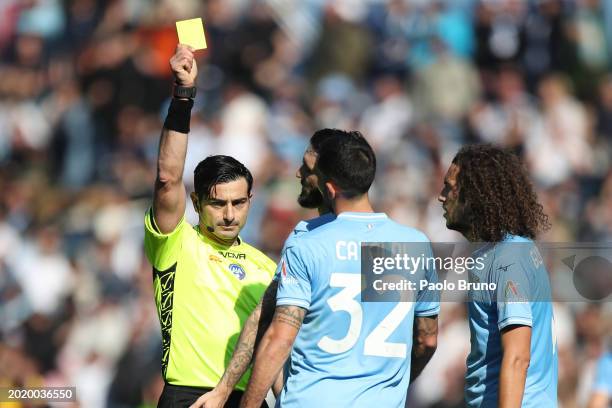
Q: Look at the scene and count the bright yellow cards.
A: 1